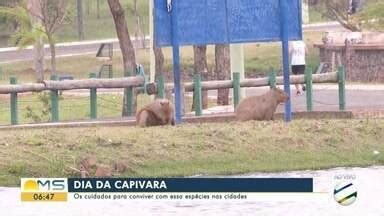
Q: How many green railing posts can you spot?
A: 10